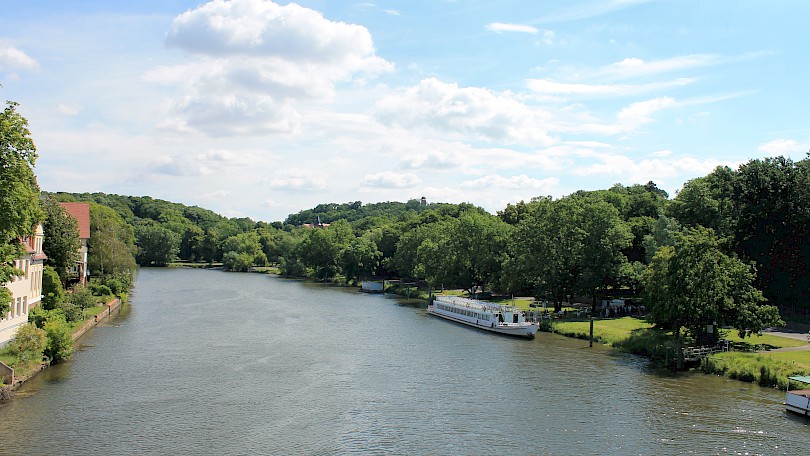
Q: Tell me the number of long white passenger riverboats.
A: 1